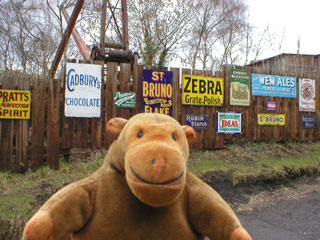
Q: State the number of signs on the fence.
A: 13